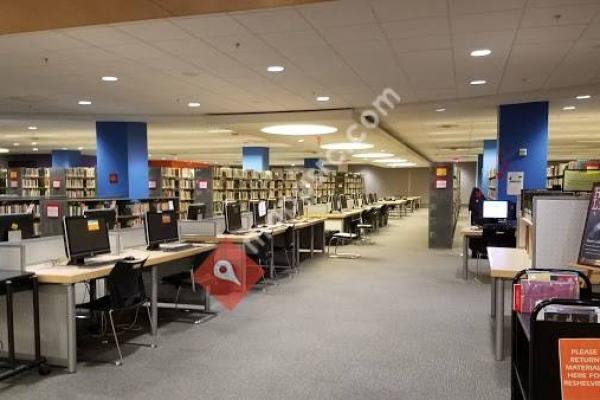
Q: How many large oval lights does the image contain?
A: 5